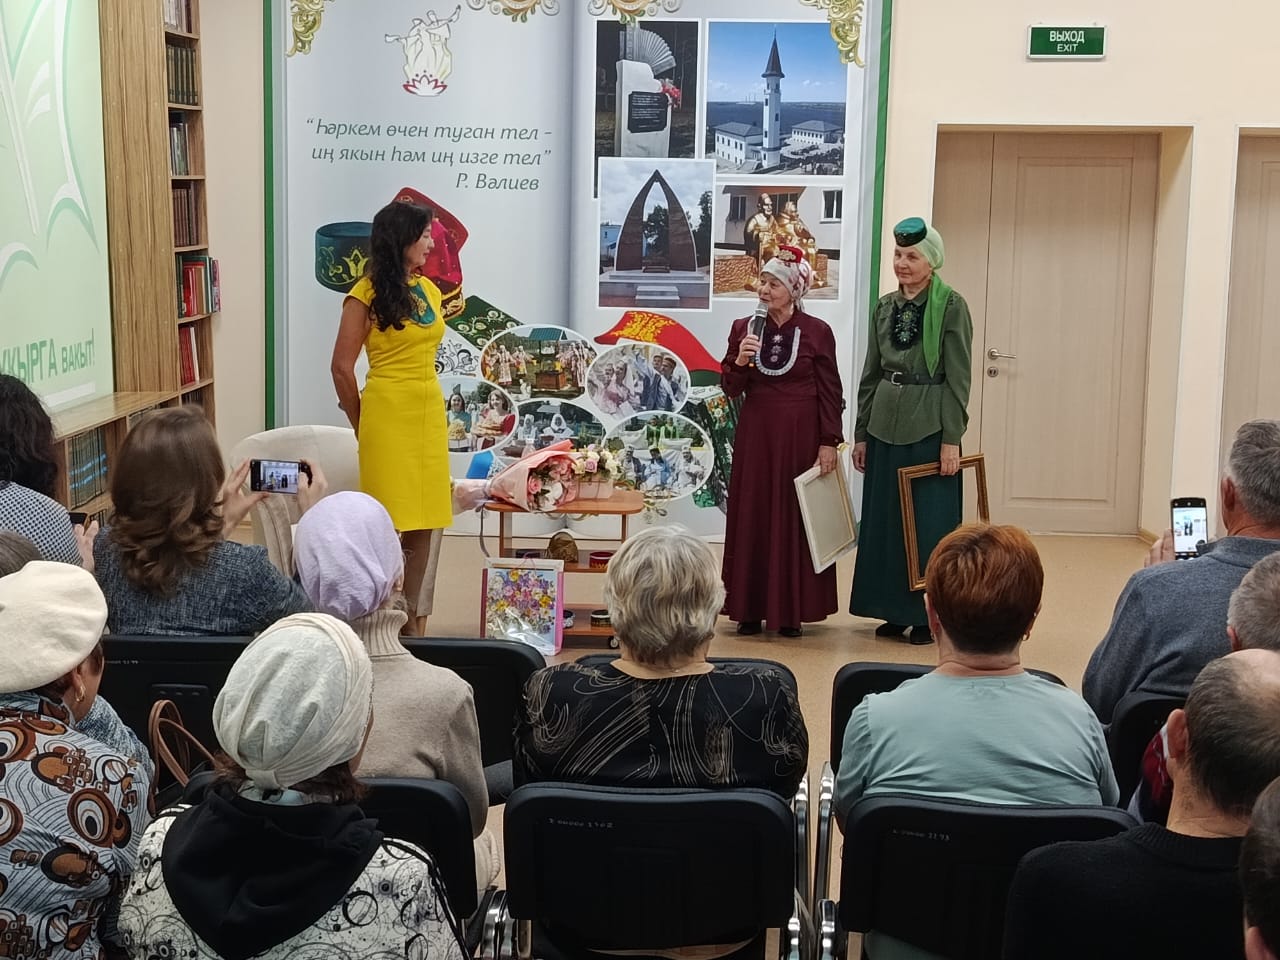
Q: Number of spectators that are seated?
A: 12